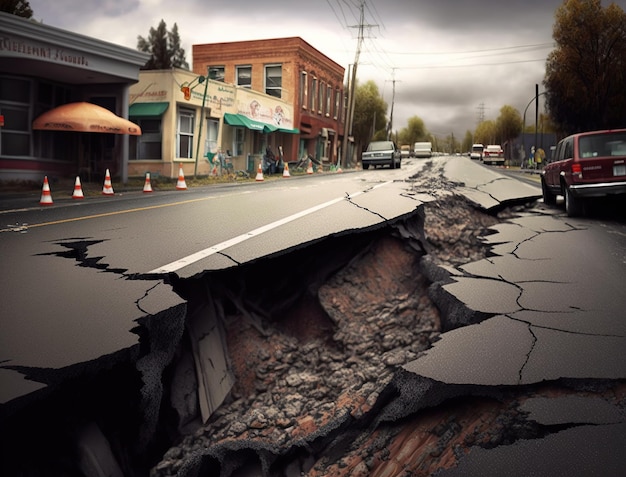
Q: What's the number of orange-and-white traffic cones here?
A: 8